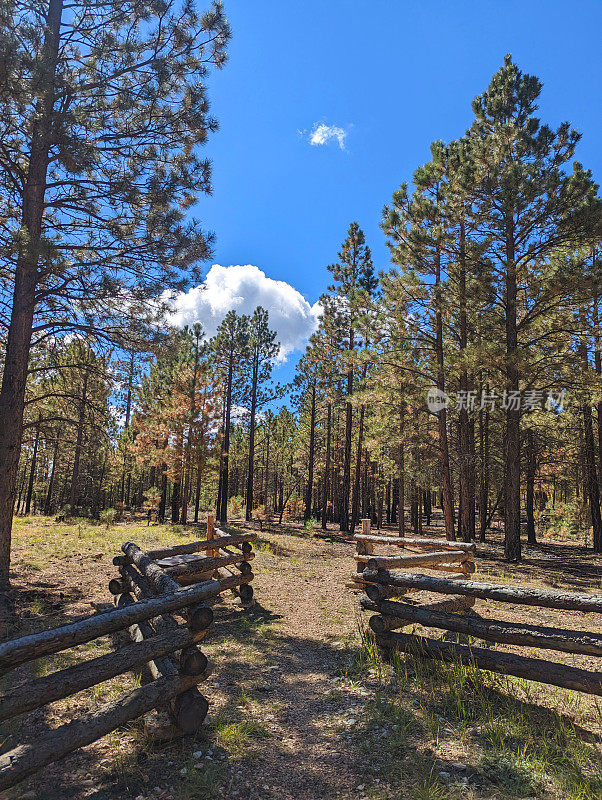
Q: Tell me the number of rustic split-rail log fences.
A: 2